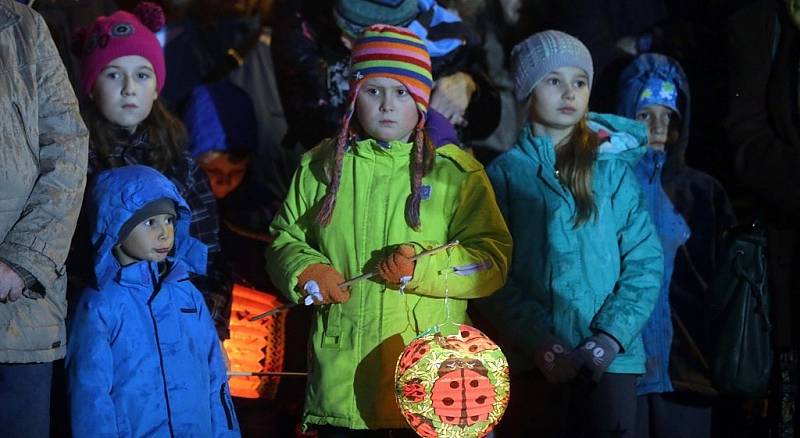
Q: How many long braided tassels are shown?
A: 2